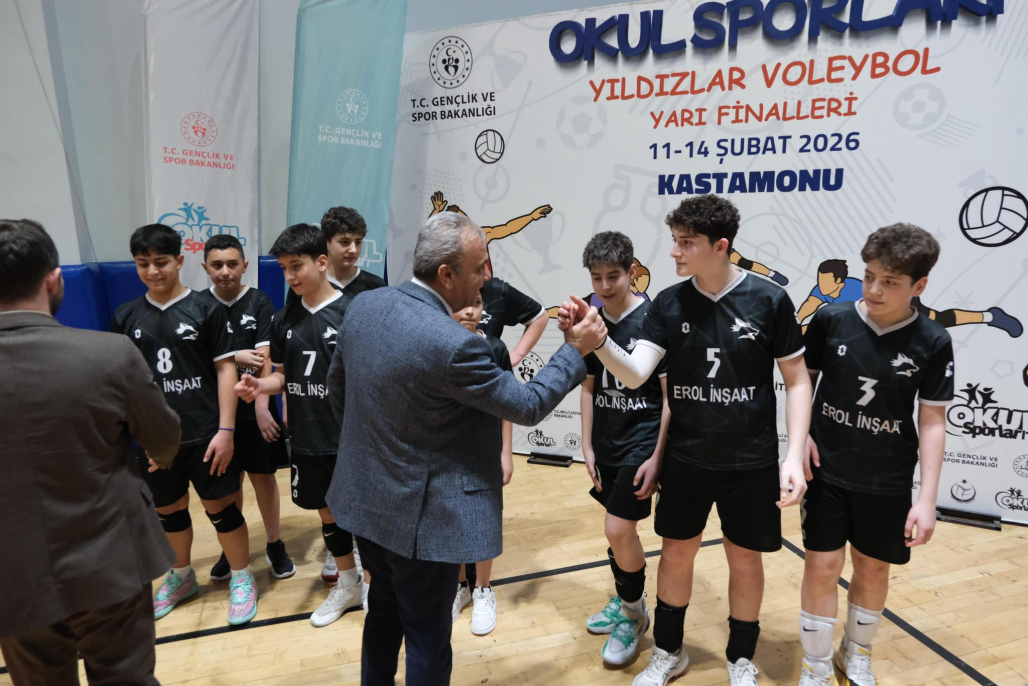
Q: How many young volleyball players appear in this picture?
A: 9